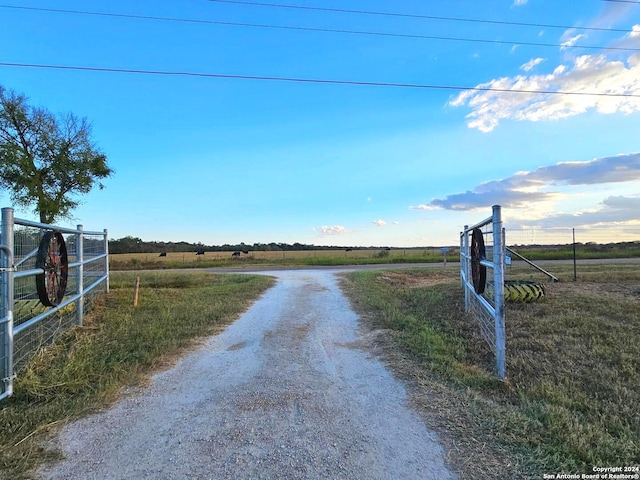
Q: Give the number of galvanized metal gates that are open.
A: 2